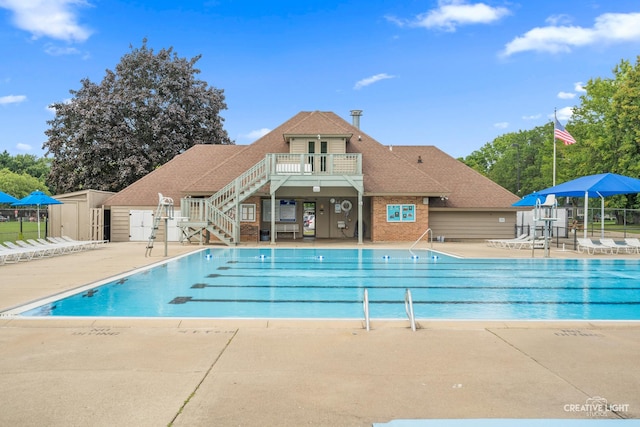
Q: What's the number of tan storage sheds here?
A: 1